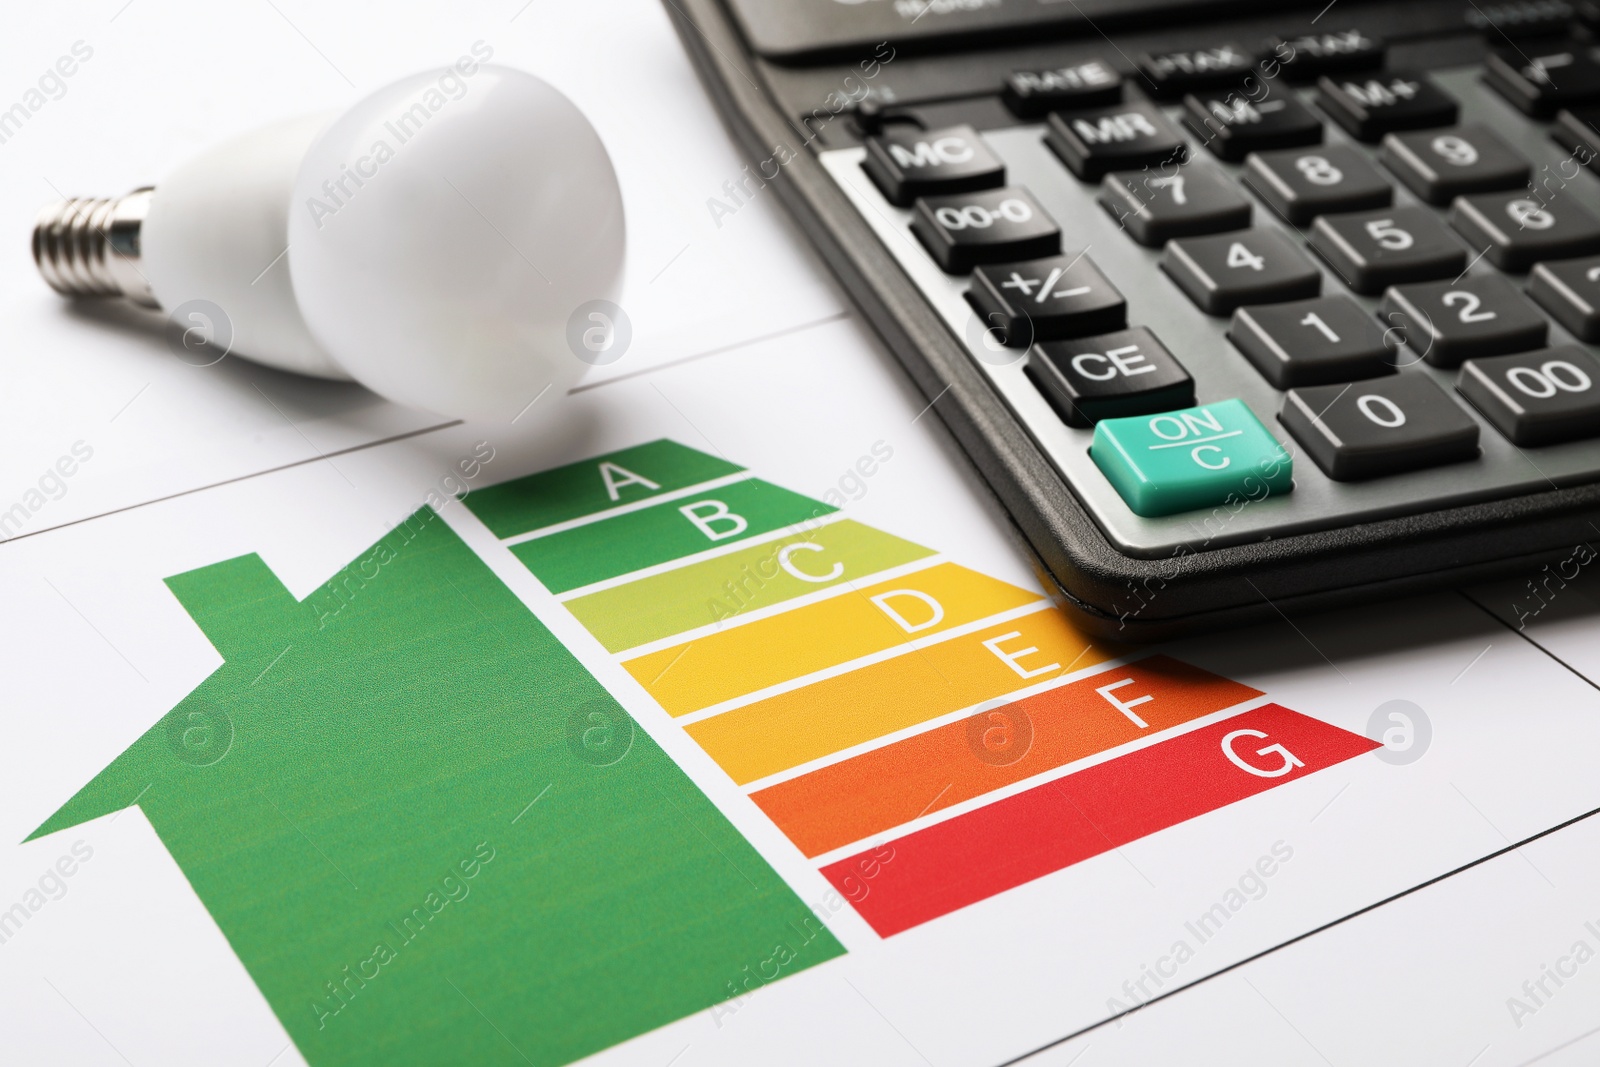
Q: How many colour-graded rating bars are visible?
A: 7